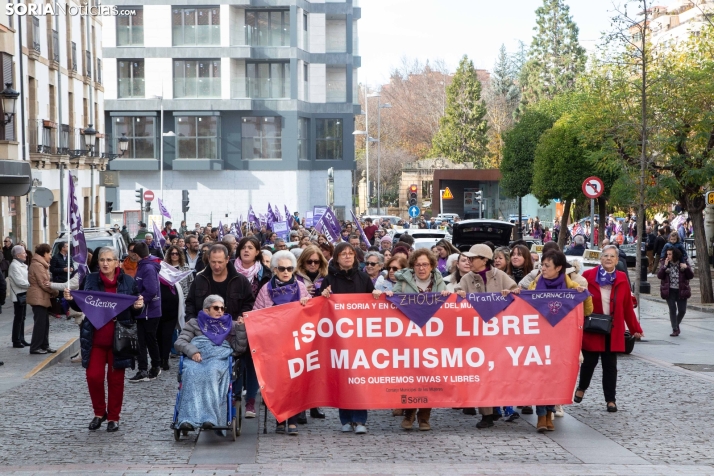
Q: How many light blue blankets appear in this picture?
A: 1